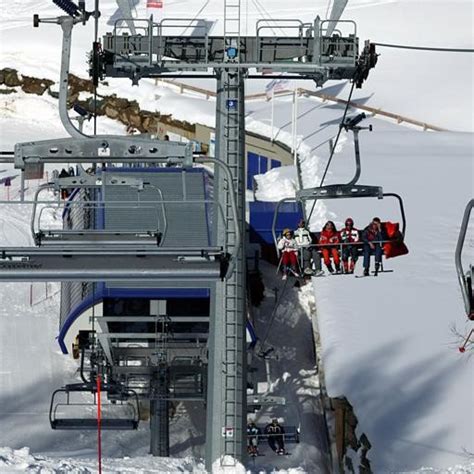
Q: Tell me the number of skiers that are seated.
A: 7